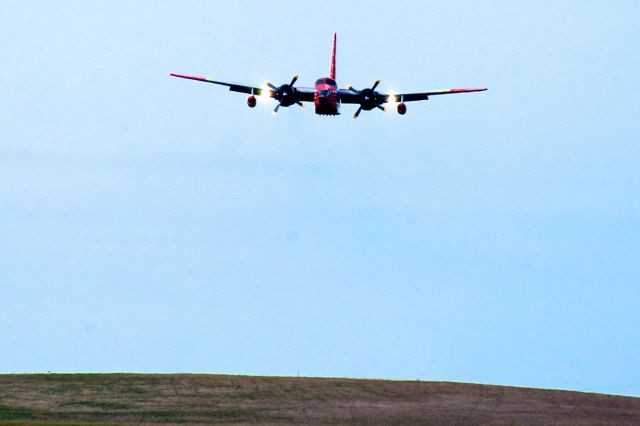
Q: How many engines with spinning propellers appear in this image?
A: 2